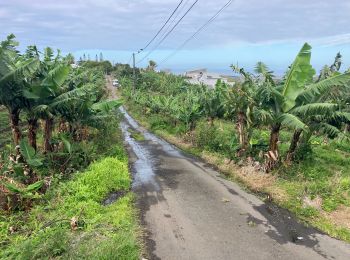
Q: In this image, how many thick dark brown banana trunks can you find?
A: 6